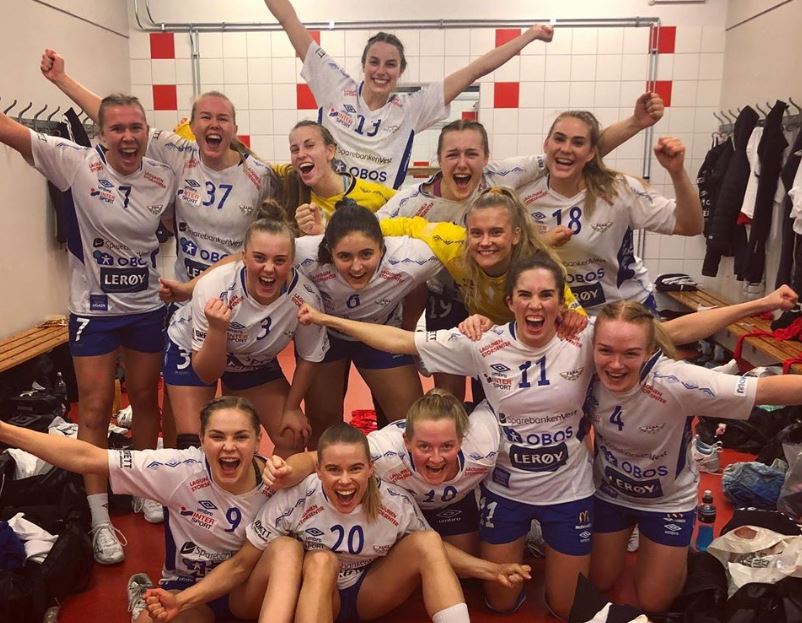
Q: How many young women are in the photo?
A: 14